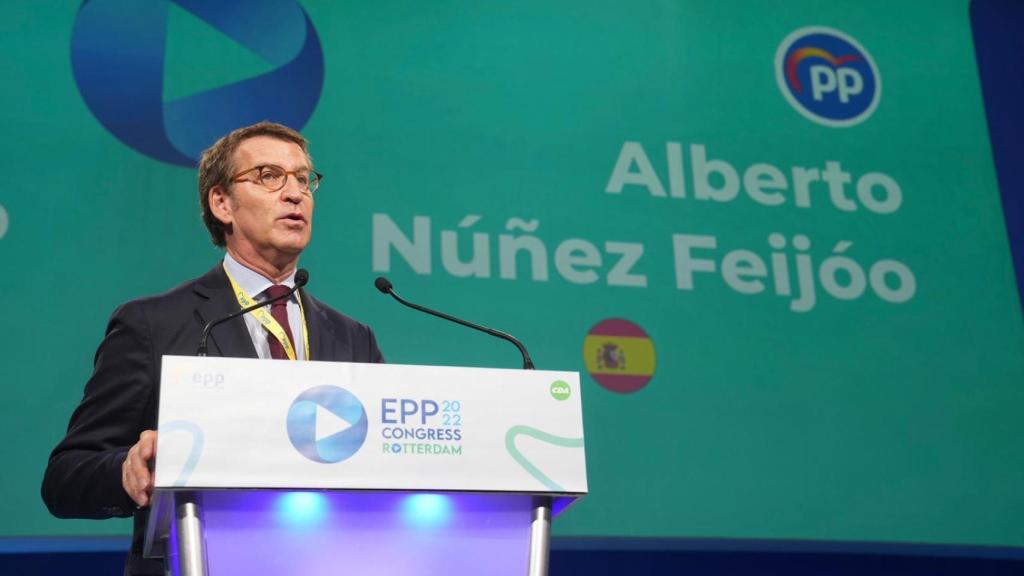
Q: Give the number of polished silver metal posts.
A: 2